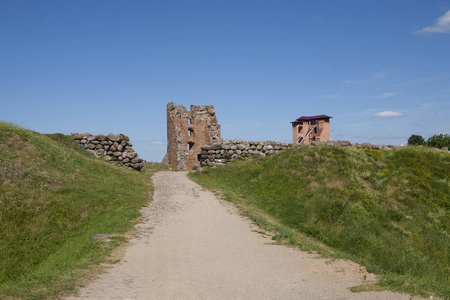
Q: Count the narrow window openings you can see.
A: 3